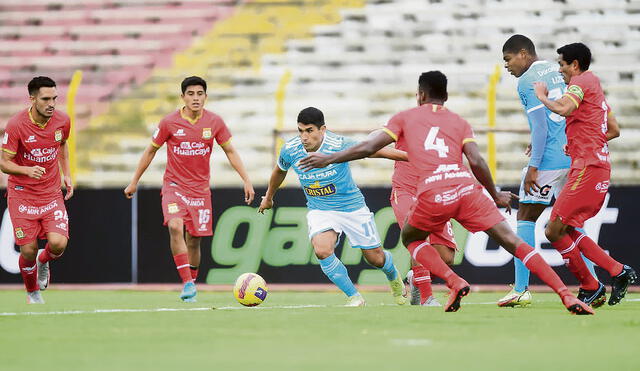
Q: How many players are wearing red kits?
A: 5